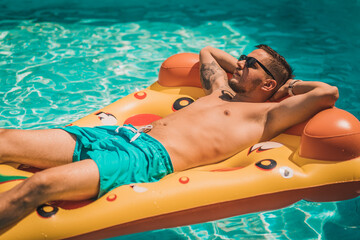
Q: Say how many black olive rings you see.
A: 3